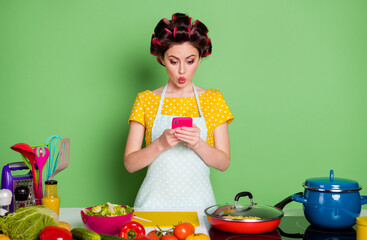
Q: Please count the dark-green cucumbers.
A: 2